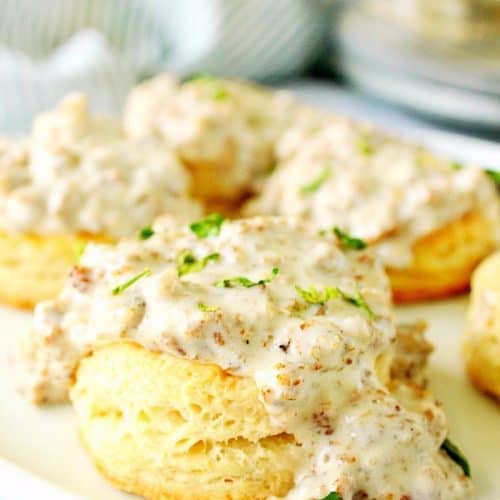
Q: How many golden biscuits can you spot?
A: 5